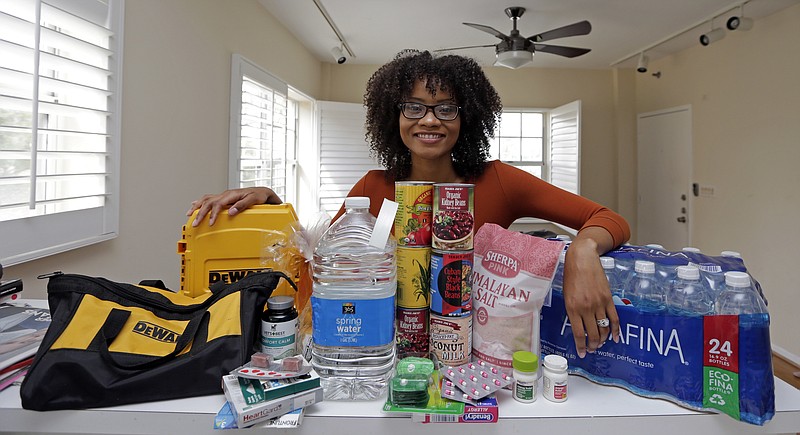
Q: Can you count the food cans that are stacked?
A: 6